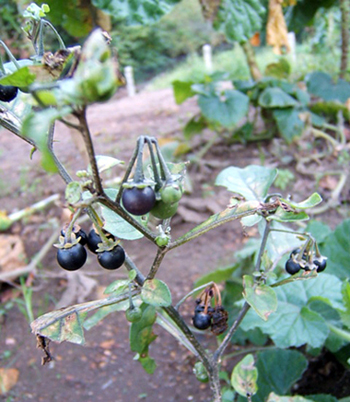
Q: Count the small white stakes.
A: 3